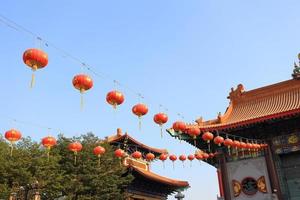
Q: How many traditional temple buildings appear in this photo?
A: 2